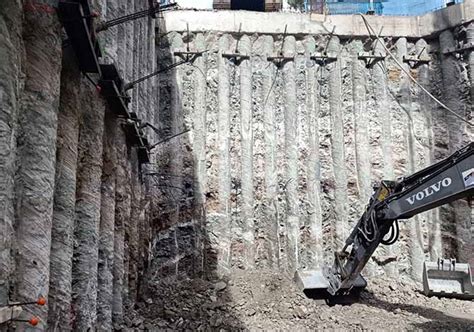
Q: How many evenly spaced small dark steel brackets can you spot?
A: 6